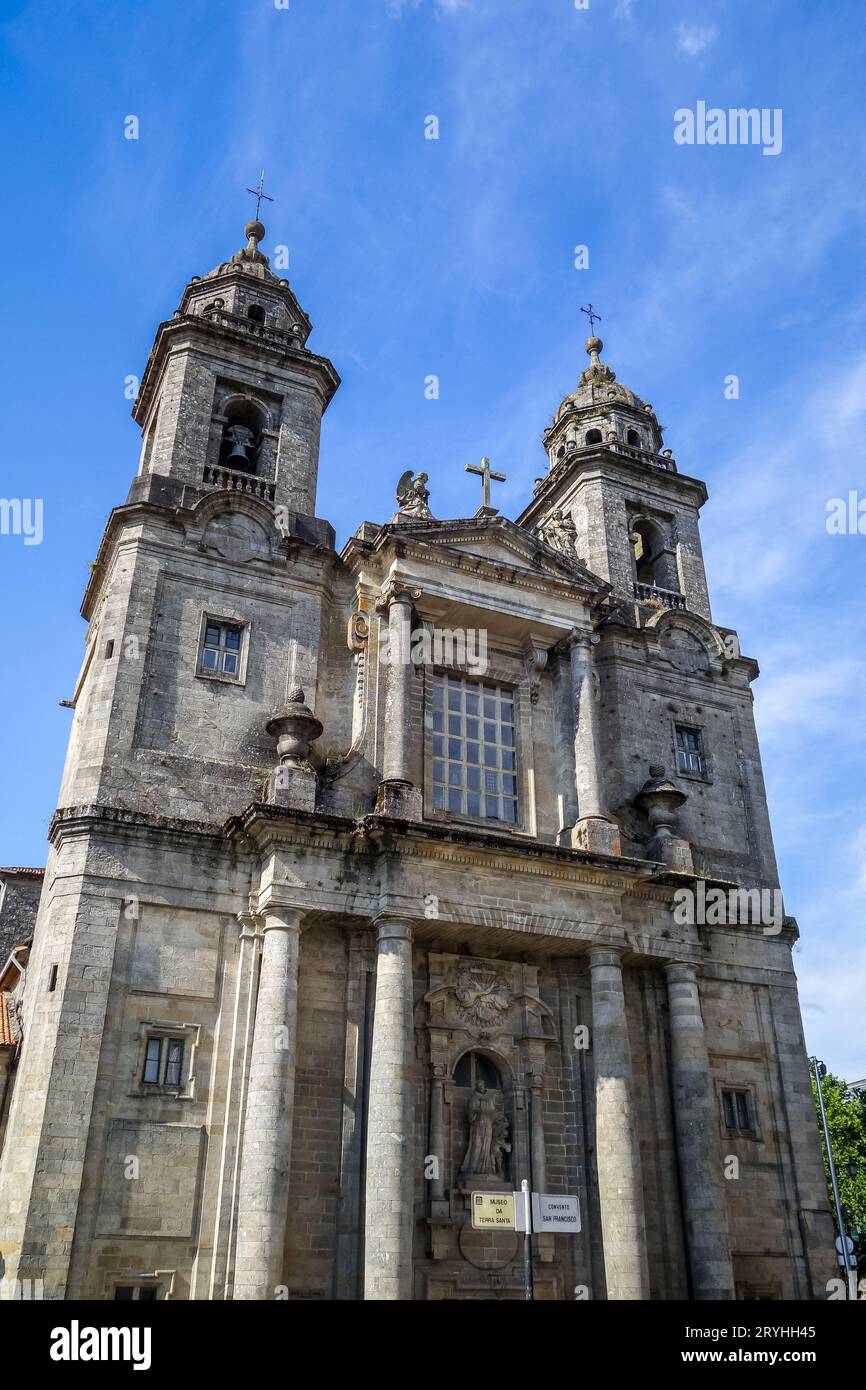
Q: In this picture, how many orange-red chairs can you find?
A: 0